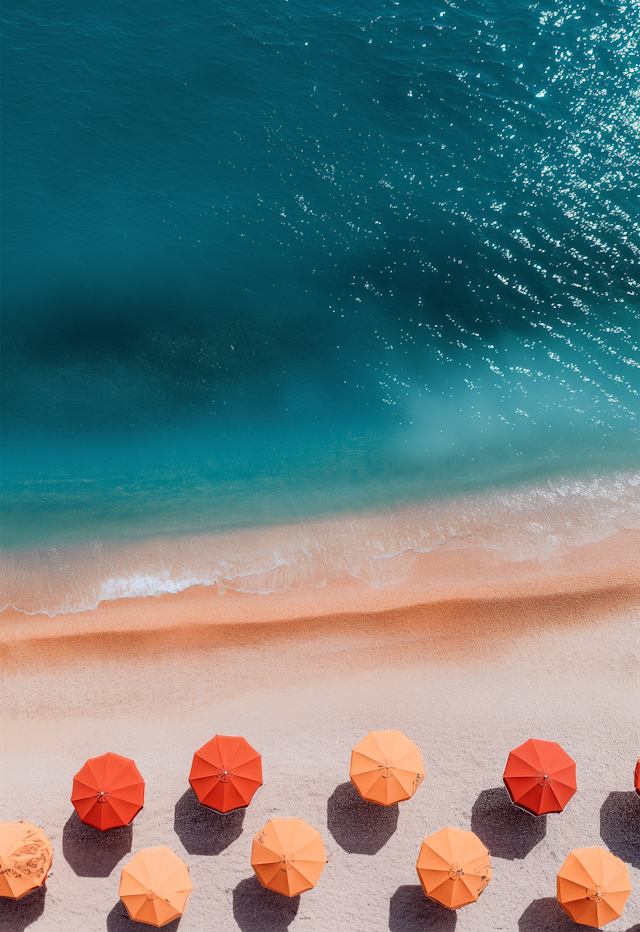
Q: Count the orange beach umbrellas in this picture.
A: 6